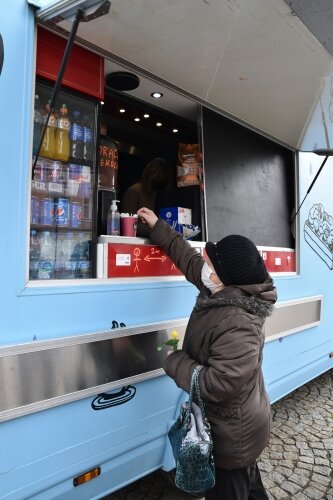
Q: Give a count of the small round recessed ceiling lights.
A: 7